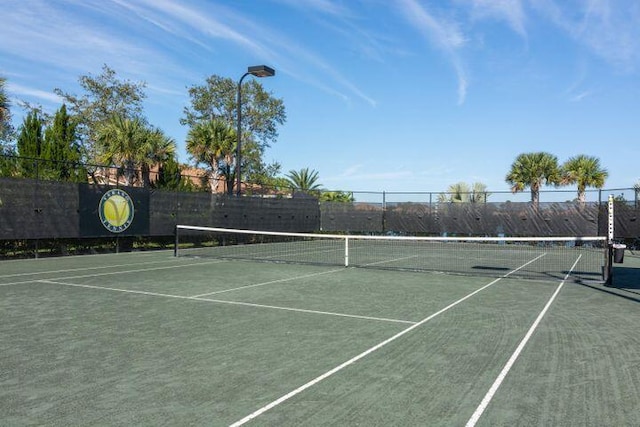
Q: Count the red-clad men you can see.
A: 0